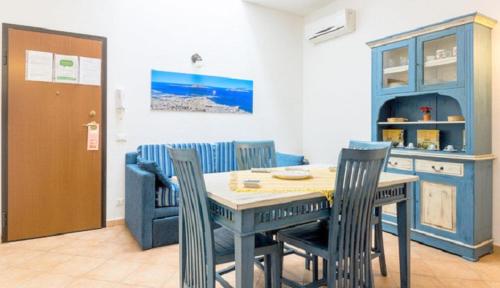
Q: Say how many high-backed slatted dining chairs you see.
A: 4